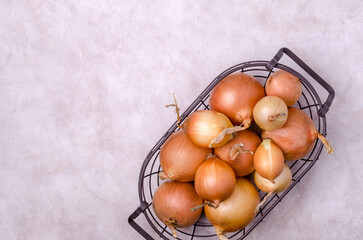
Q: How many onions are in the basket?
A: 12